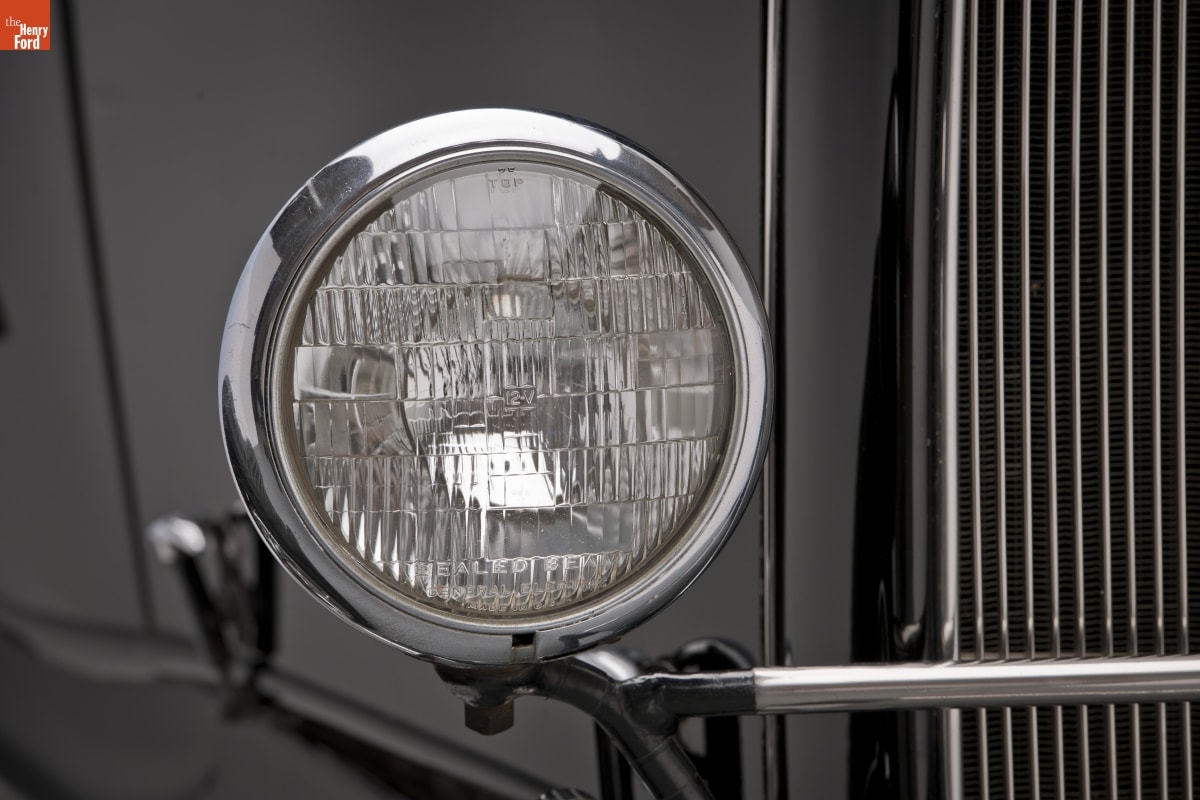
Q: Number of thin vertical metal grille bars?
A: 9